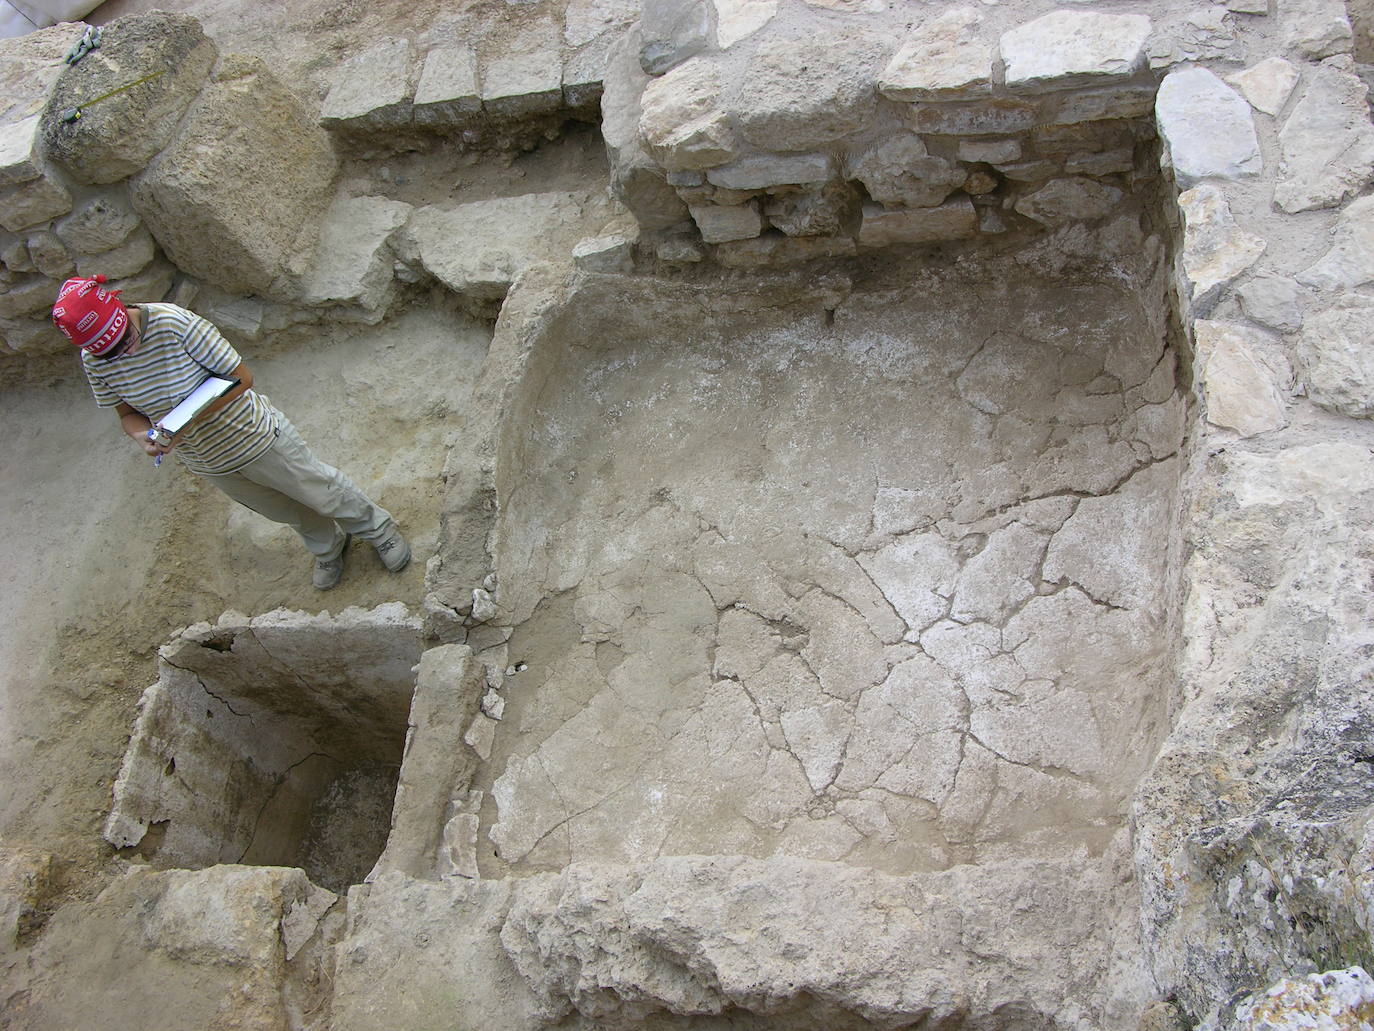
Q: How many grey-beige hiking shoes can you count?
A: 2